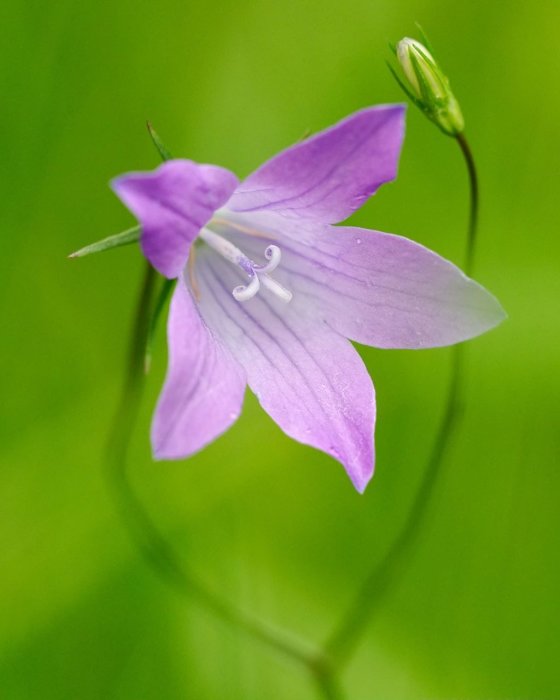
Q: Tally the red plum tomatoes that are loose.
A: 0